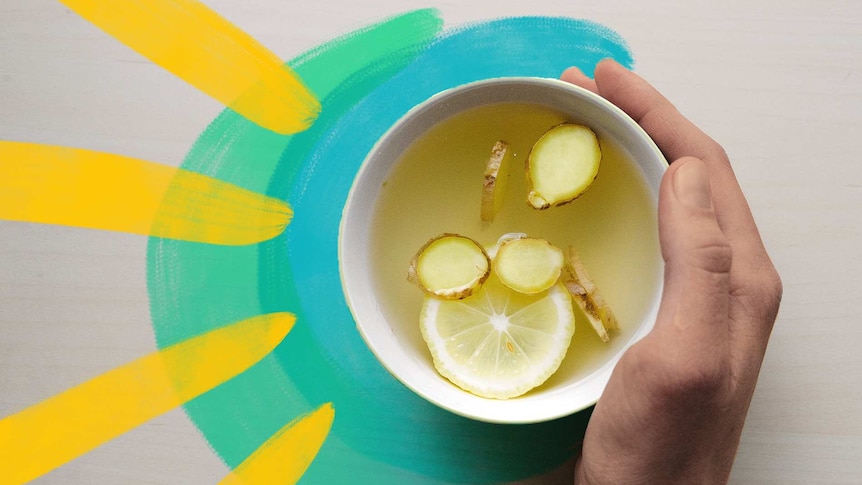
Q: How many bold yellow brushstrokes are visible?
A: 4